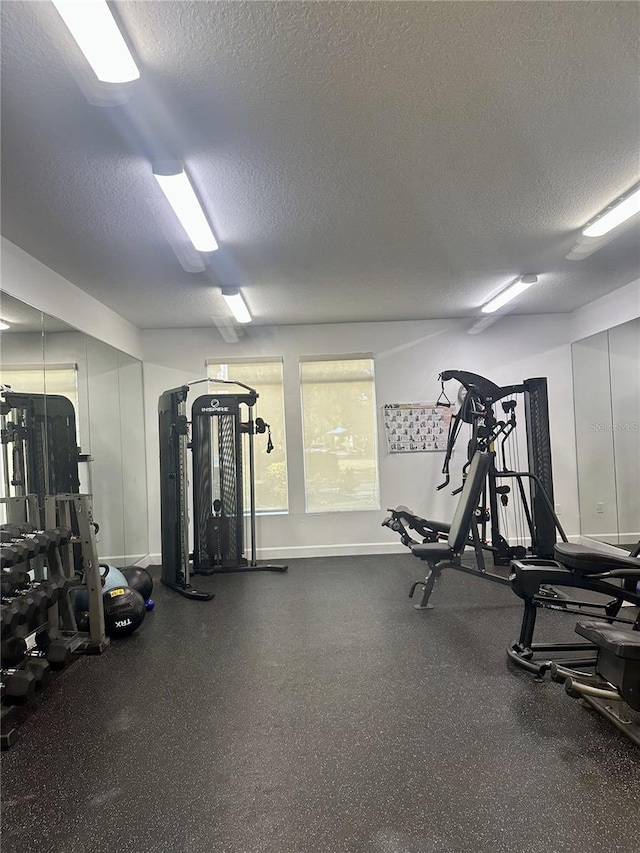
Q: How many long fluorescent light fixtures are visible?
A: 5